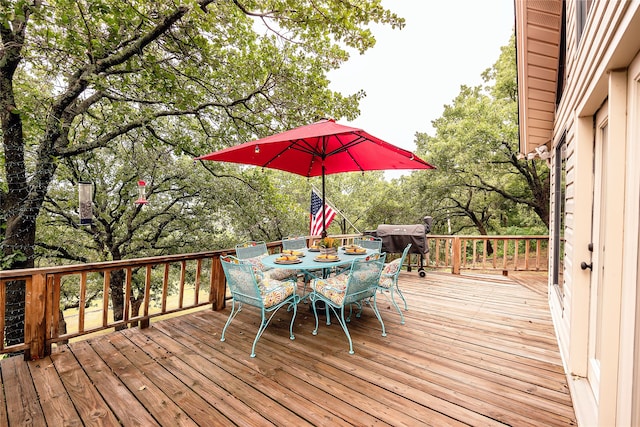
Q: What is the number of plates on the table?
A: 6